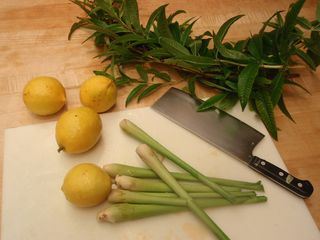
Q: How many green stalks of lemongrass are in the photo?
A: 6